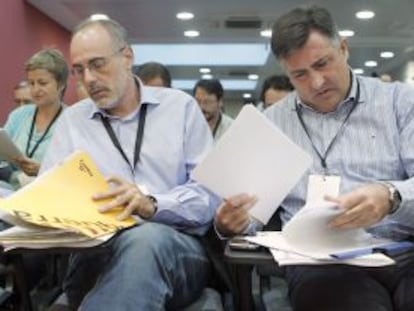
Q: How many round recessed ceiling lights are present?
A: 13